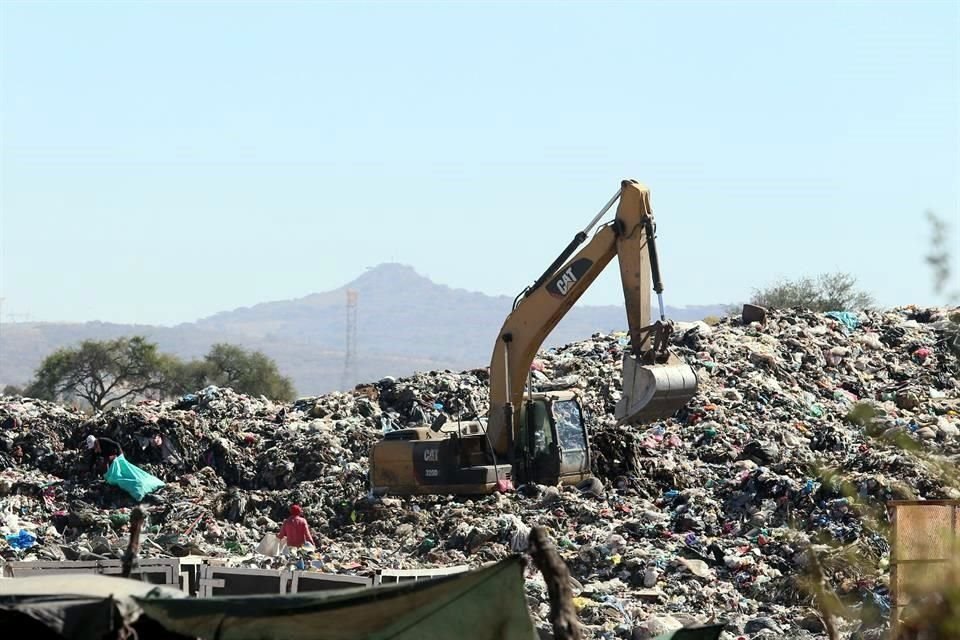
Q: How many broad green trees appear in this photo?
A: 2